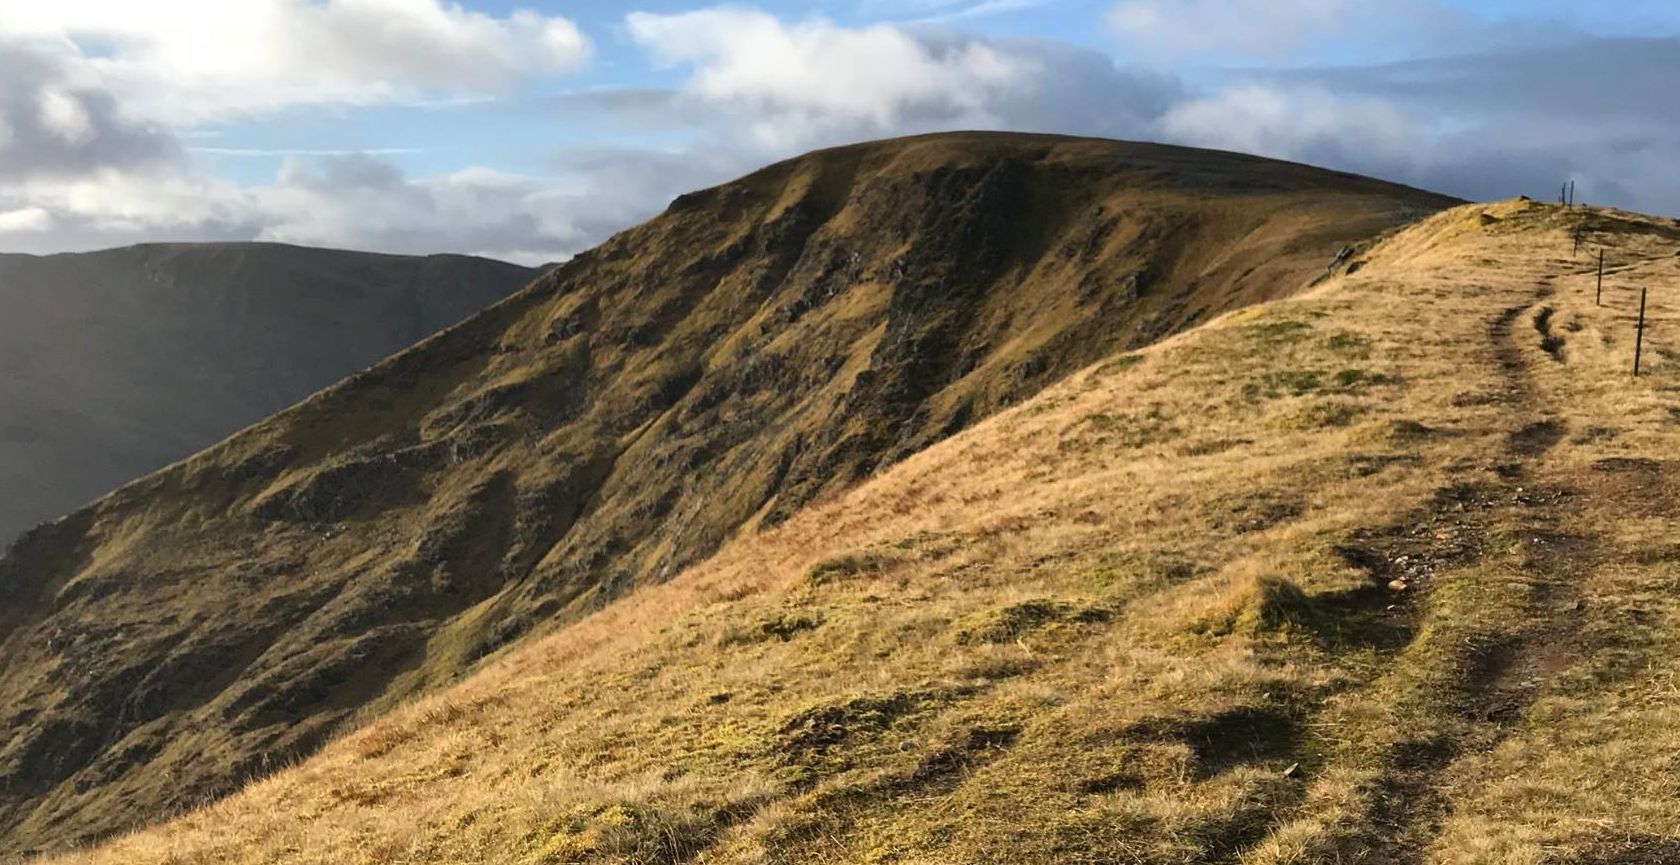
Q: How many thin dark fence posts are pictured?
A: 5